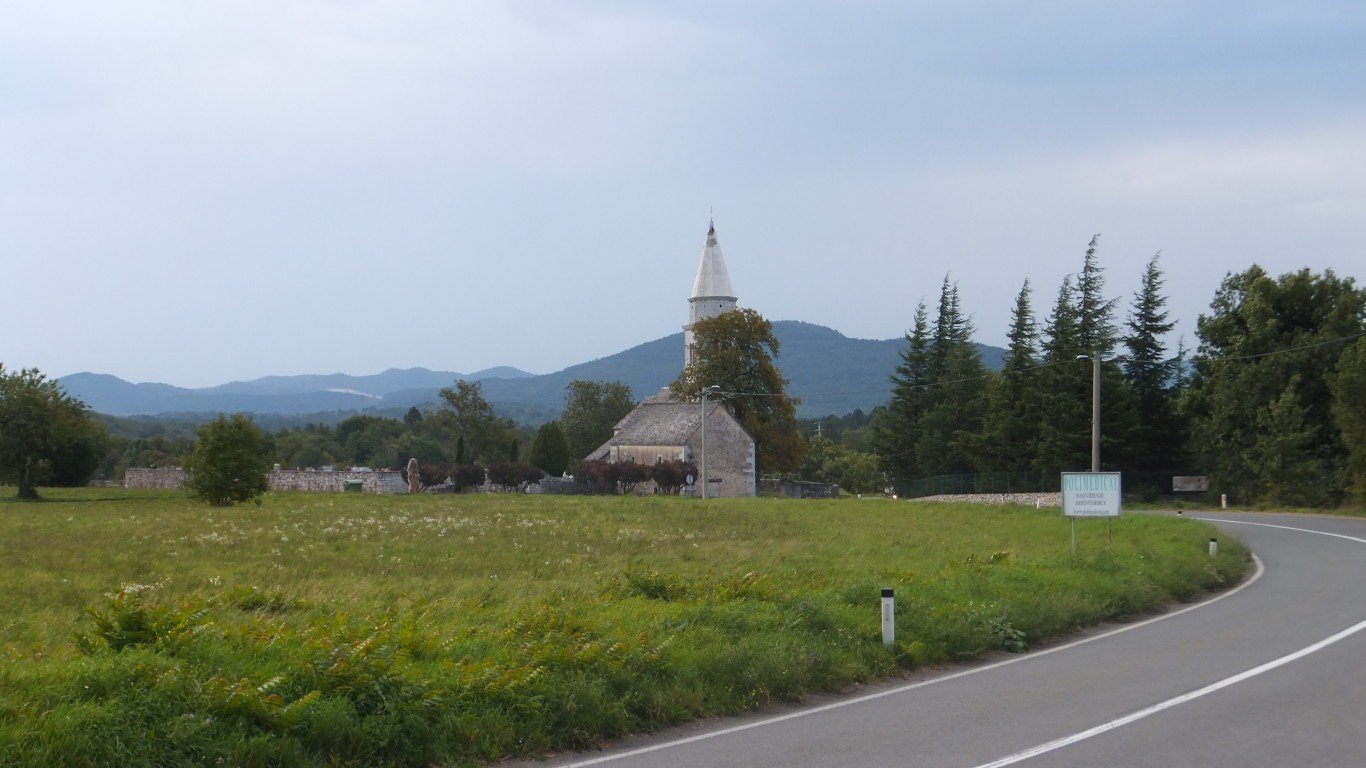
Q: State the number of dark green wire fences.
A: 1